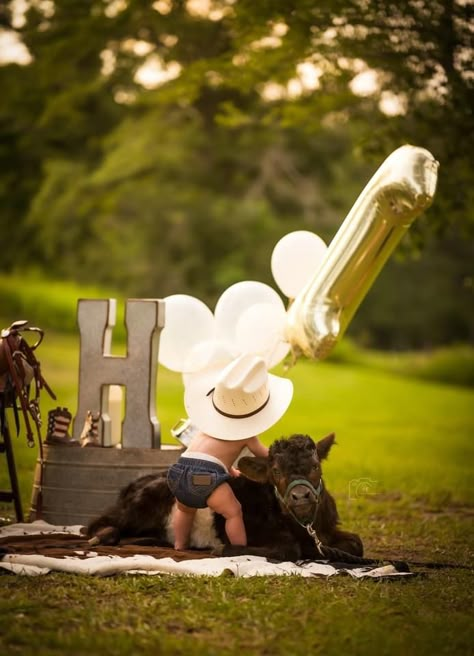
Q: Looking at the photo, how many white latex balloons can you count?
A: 5